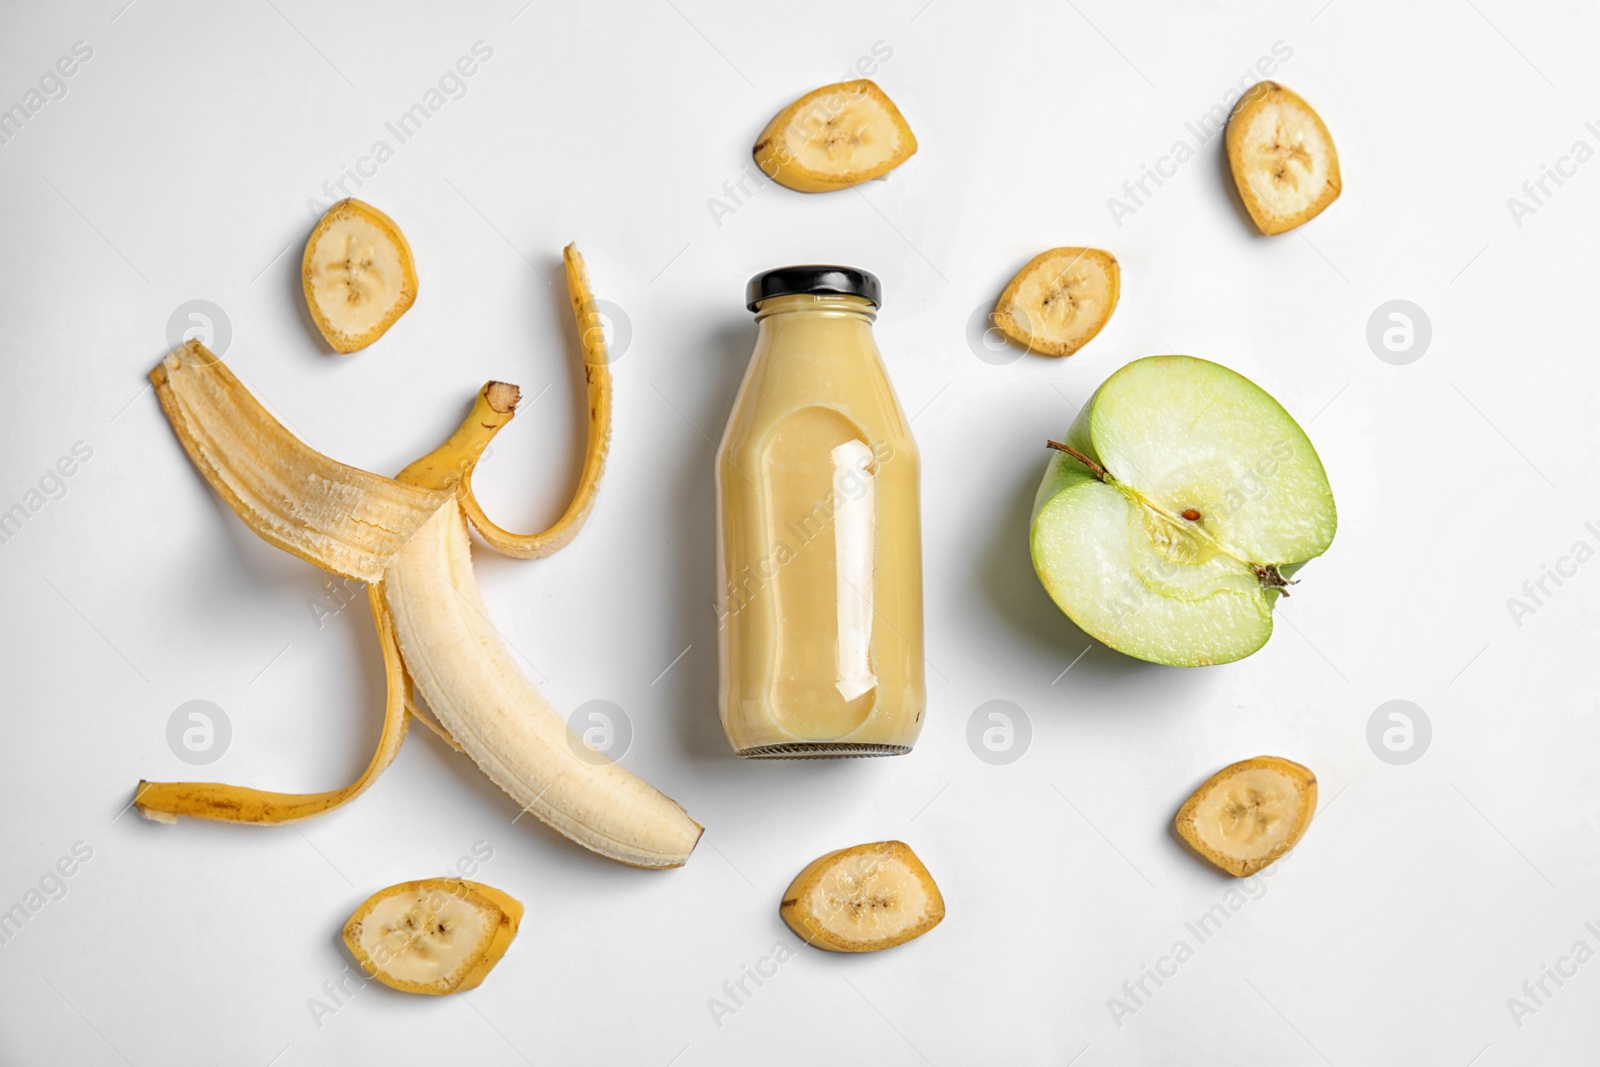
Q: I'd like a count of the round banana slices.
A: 7